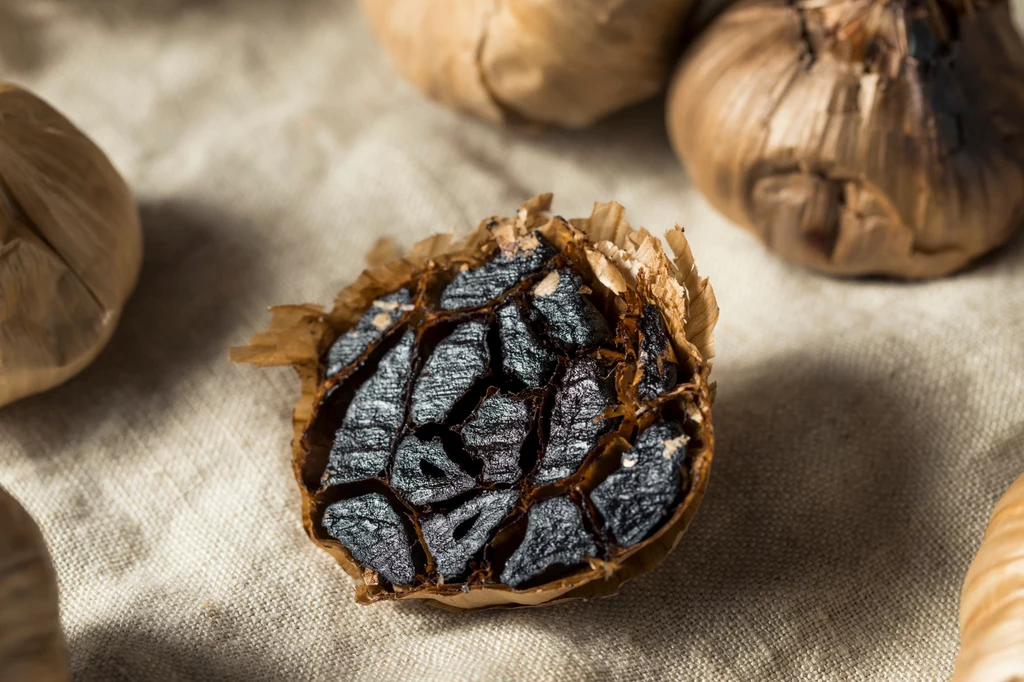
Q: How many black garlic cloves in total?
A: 14